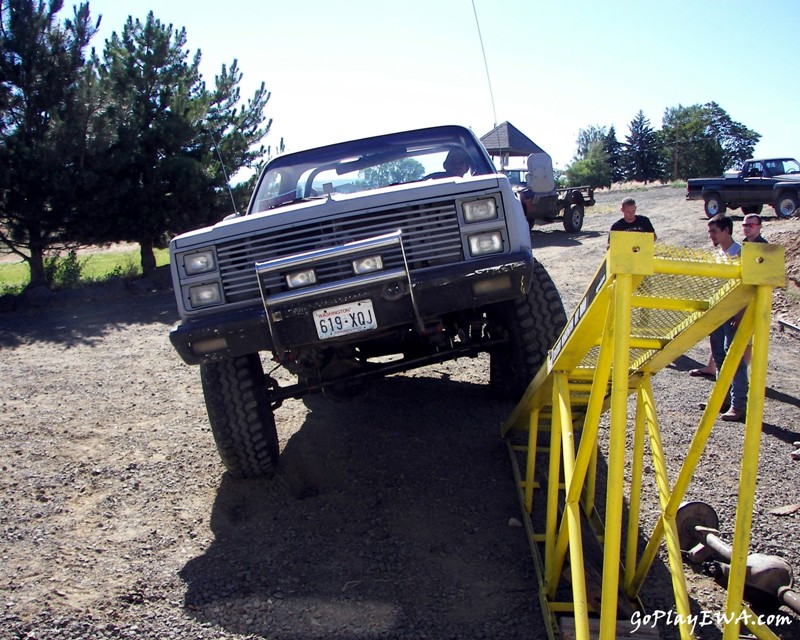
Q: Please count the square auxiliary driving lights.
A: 2